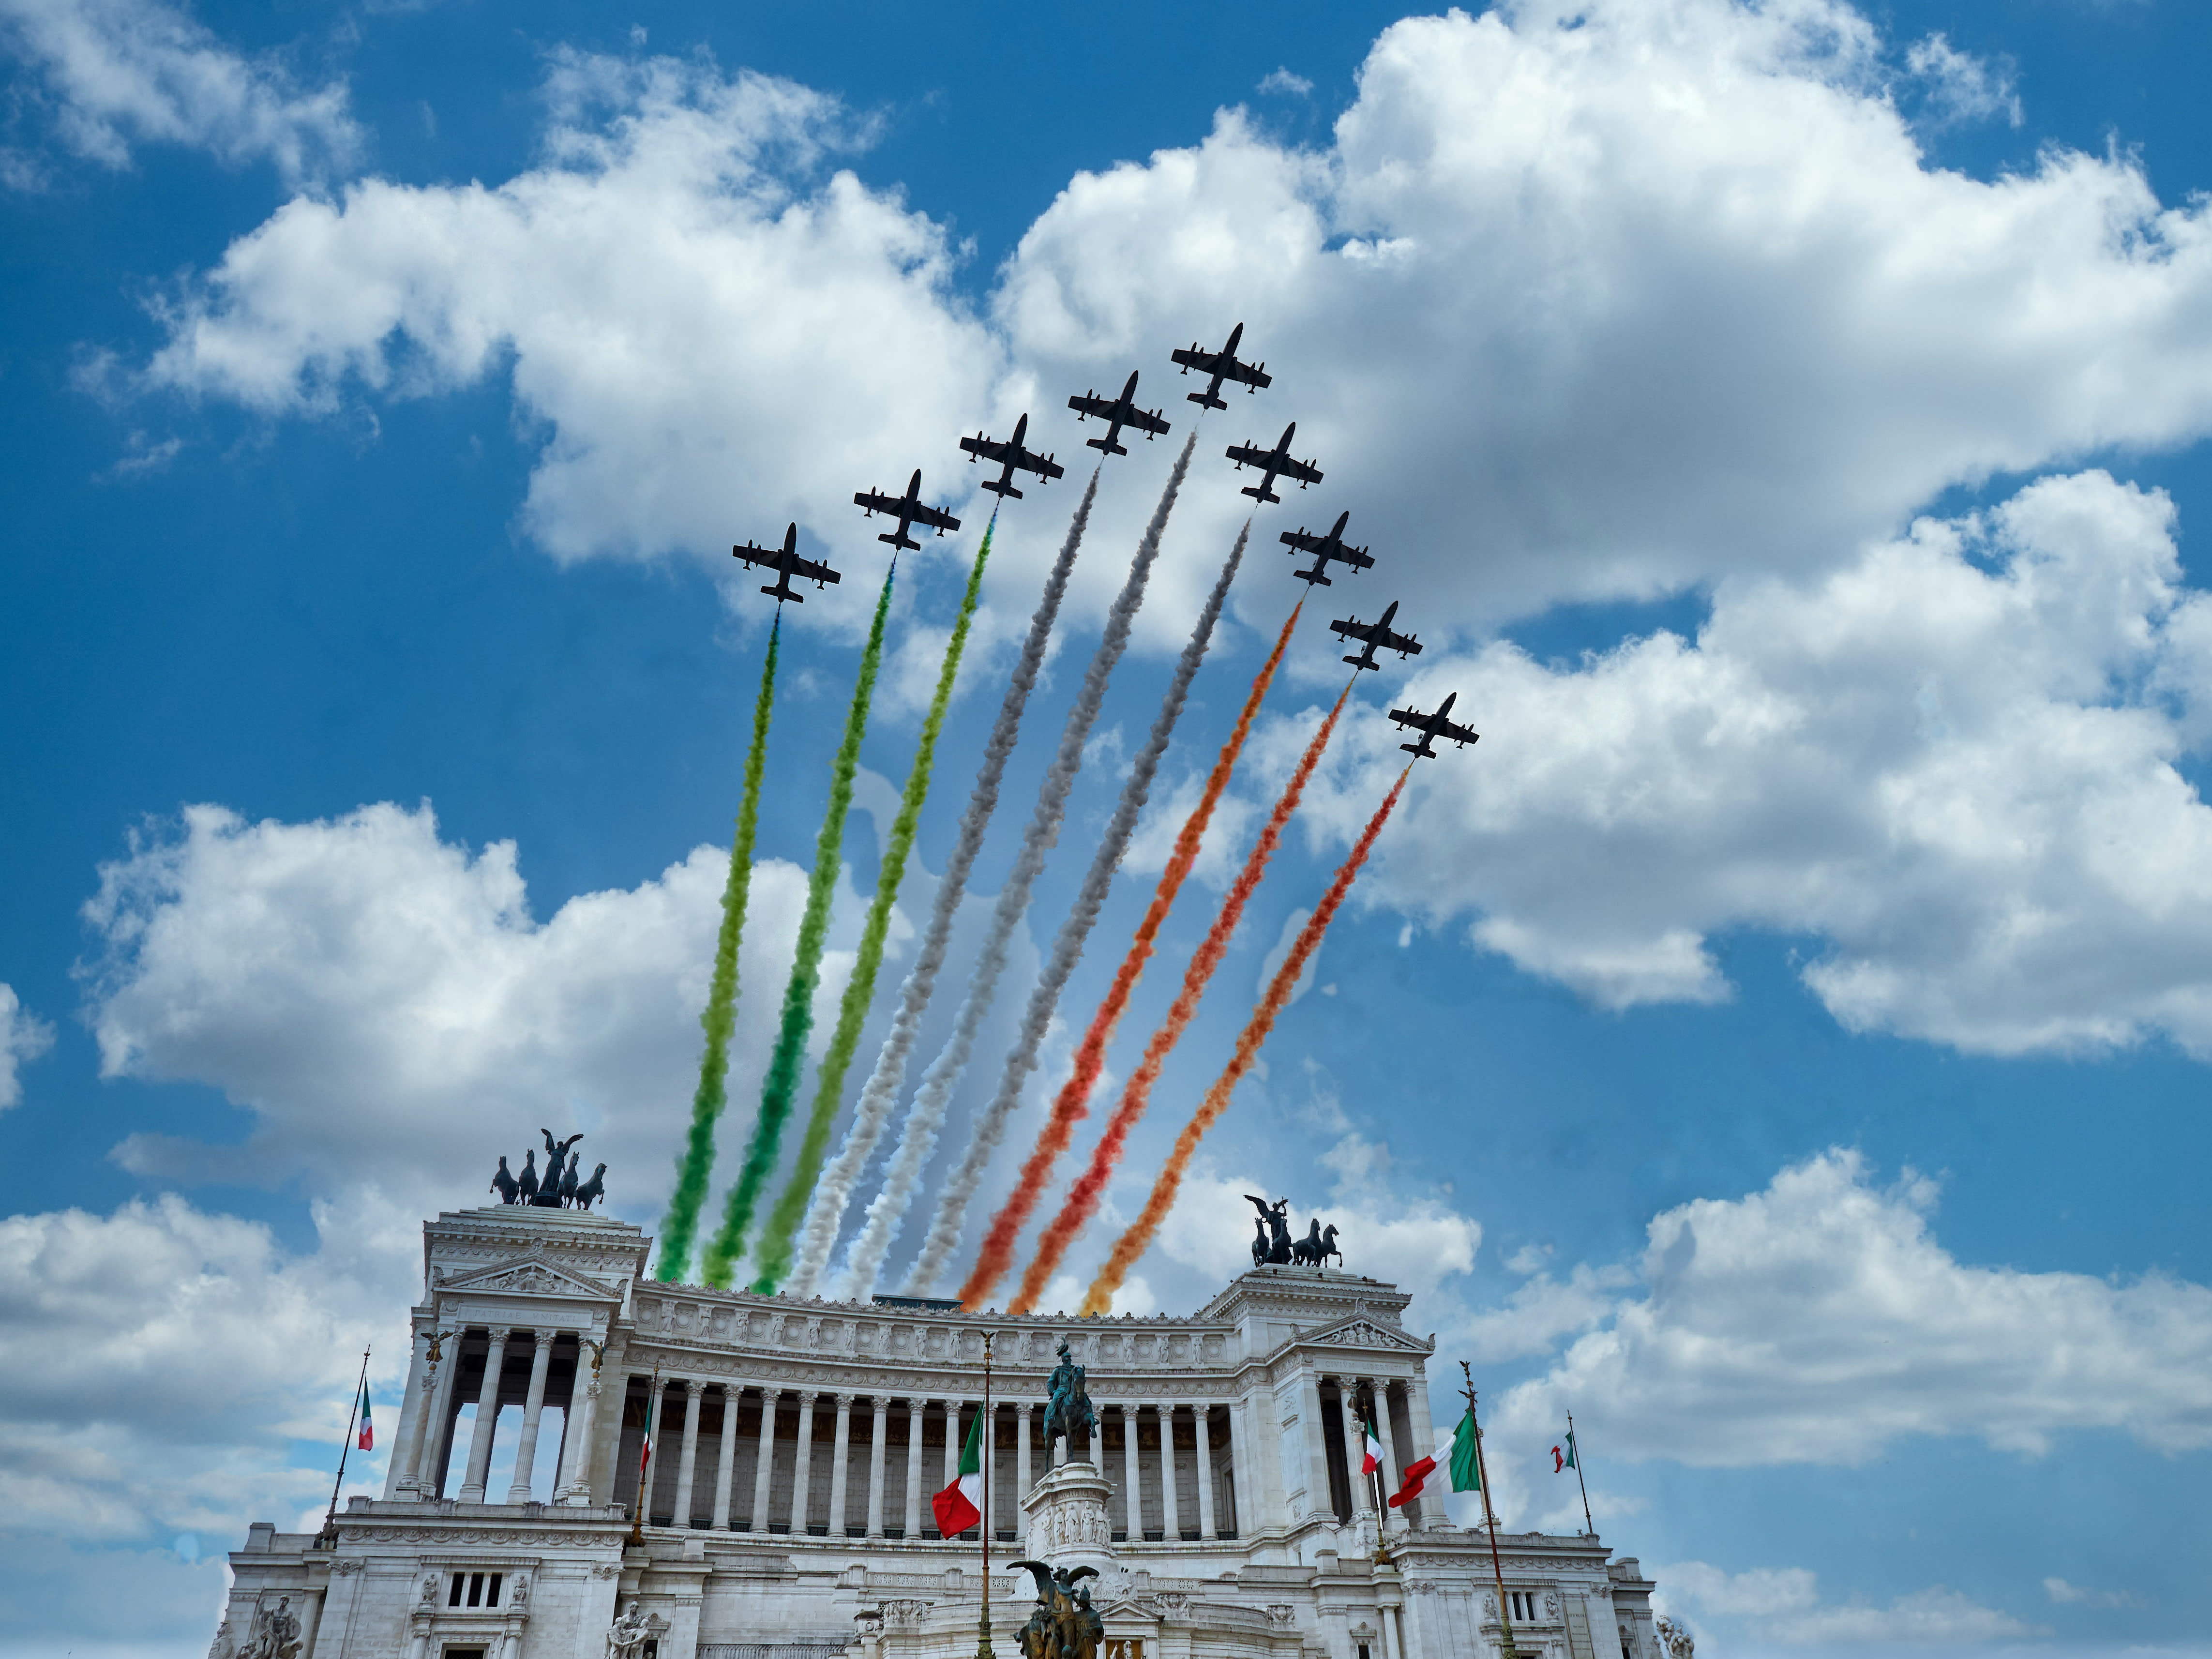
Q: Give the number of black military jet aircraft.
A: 9